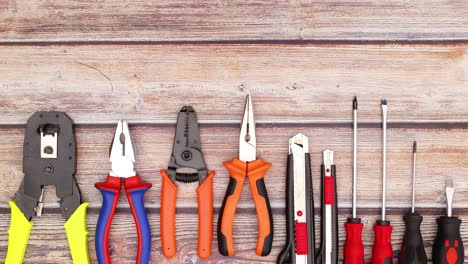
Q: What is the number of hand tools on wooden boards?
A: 10